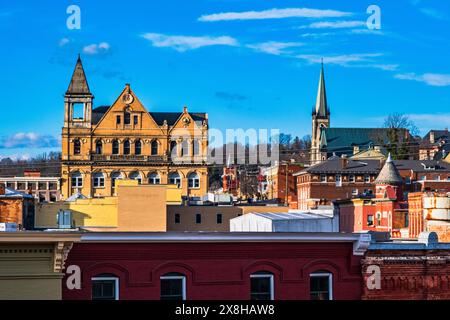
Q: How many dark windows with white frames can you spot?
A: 4